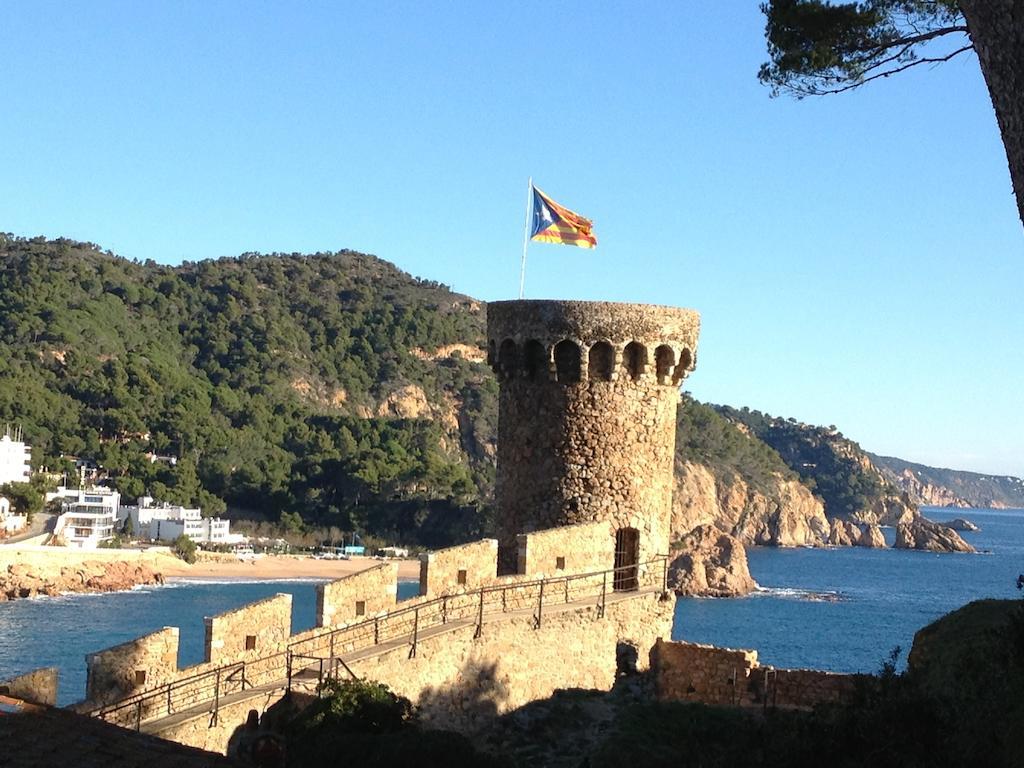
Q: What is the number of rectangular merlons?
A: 6